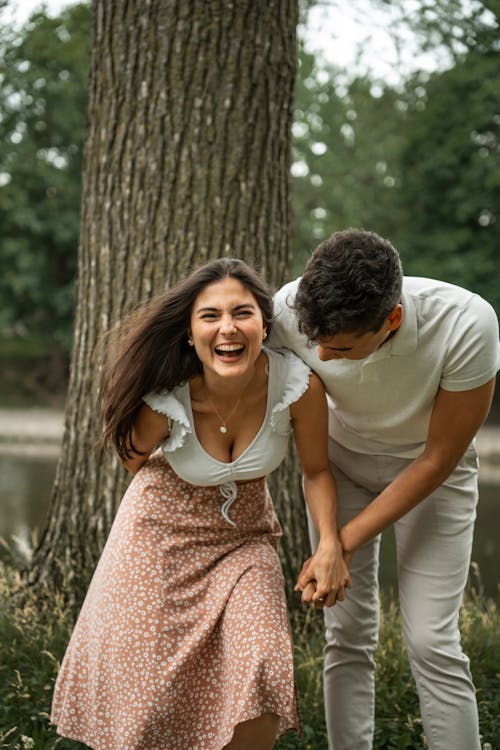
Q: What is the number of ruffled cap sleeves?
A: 2